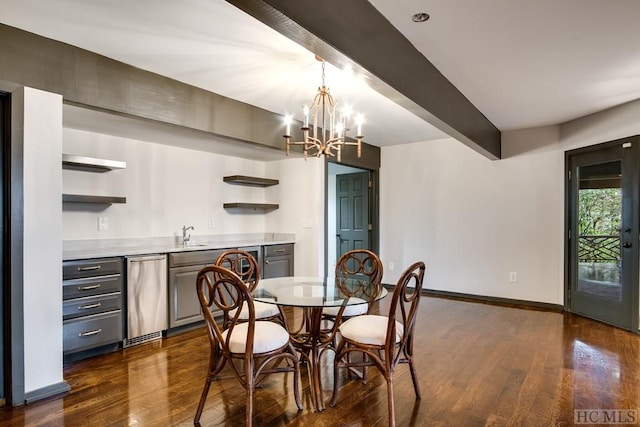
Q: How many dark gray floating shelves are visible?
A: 4